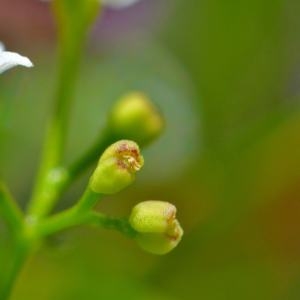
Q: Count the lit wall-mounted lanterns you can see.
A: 0